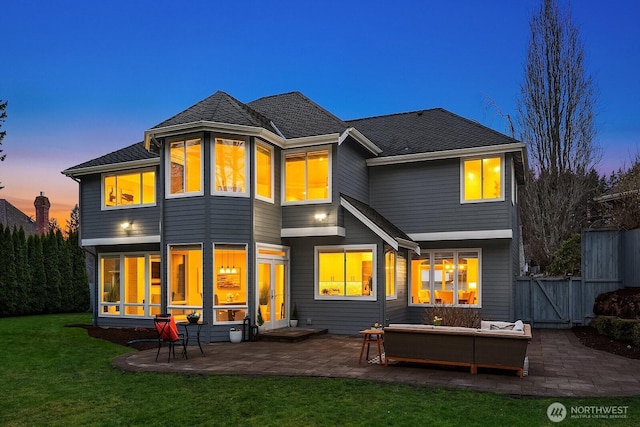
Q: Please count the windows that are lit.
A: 12